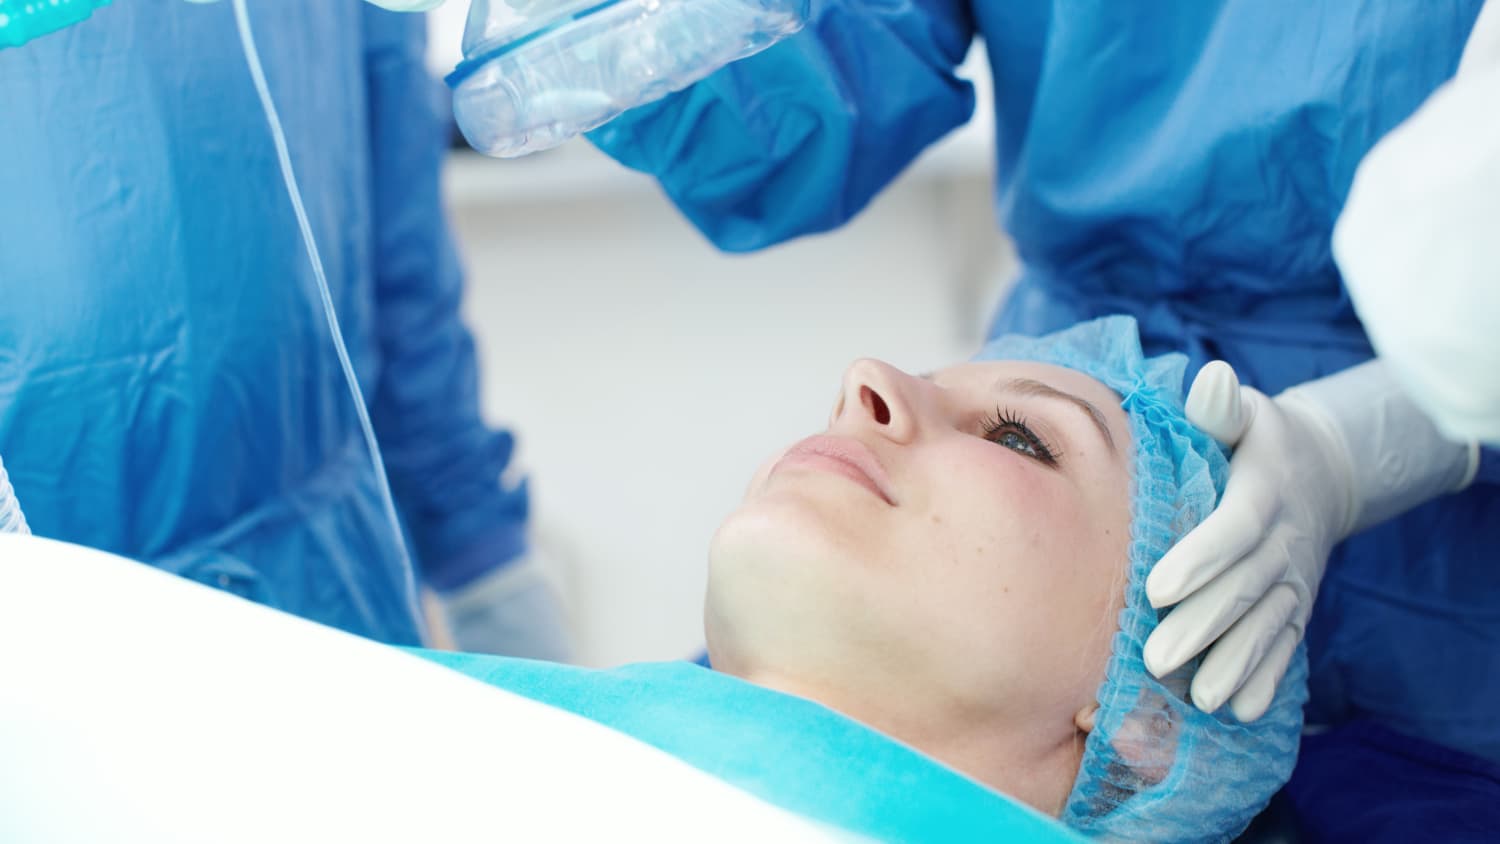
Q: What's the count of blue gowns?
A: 2